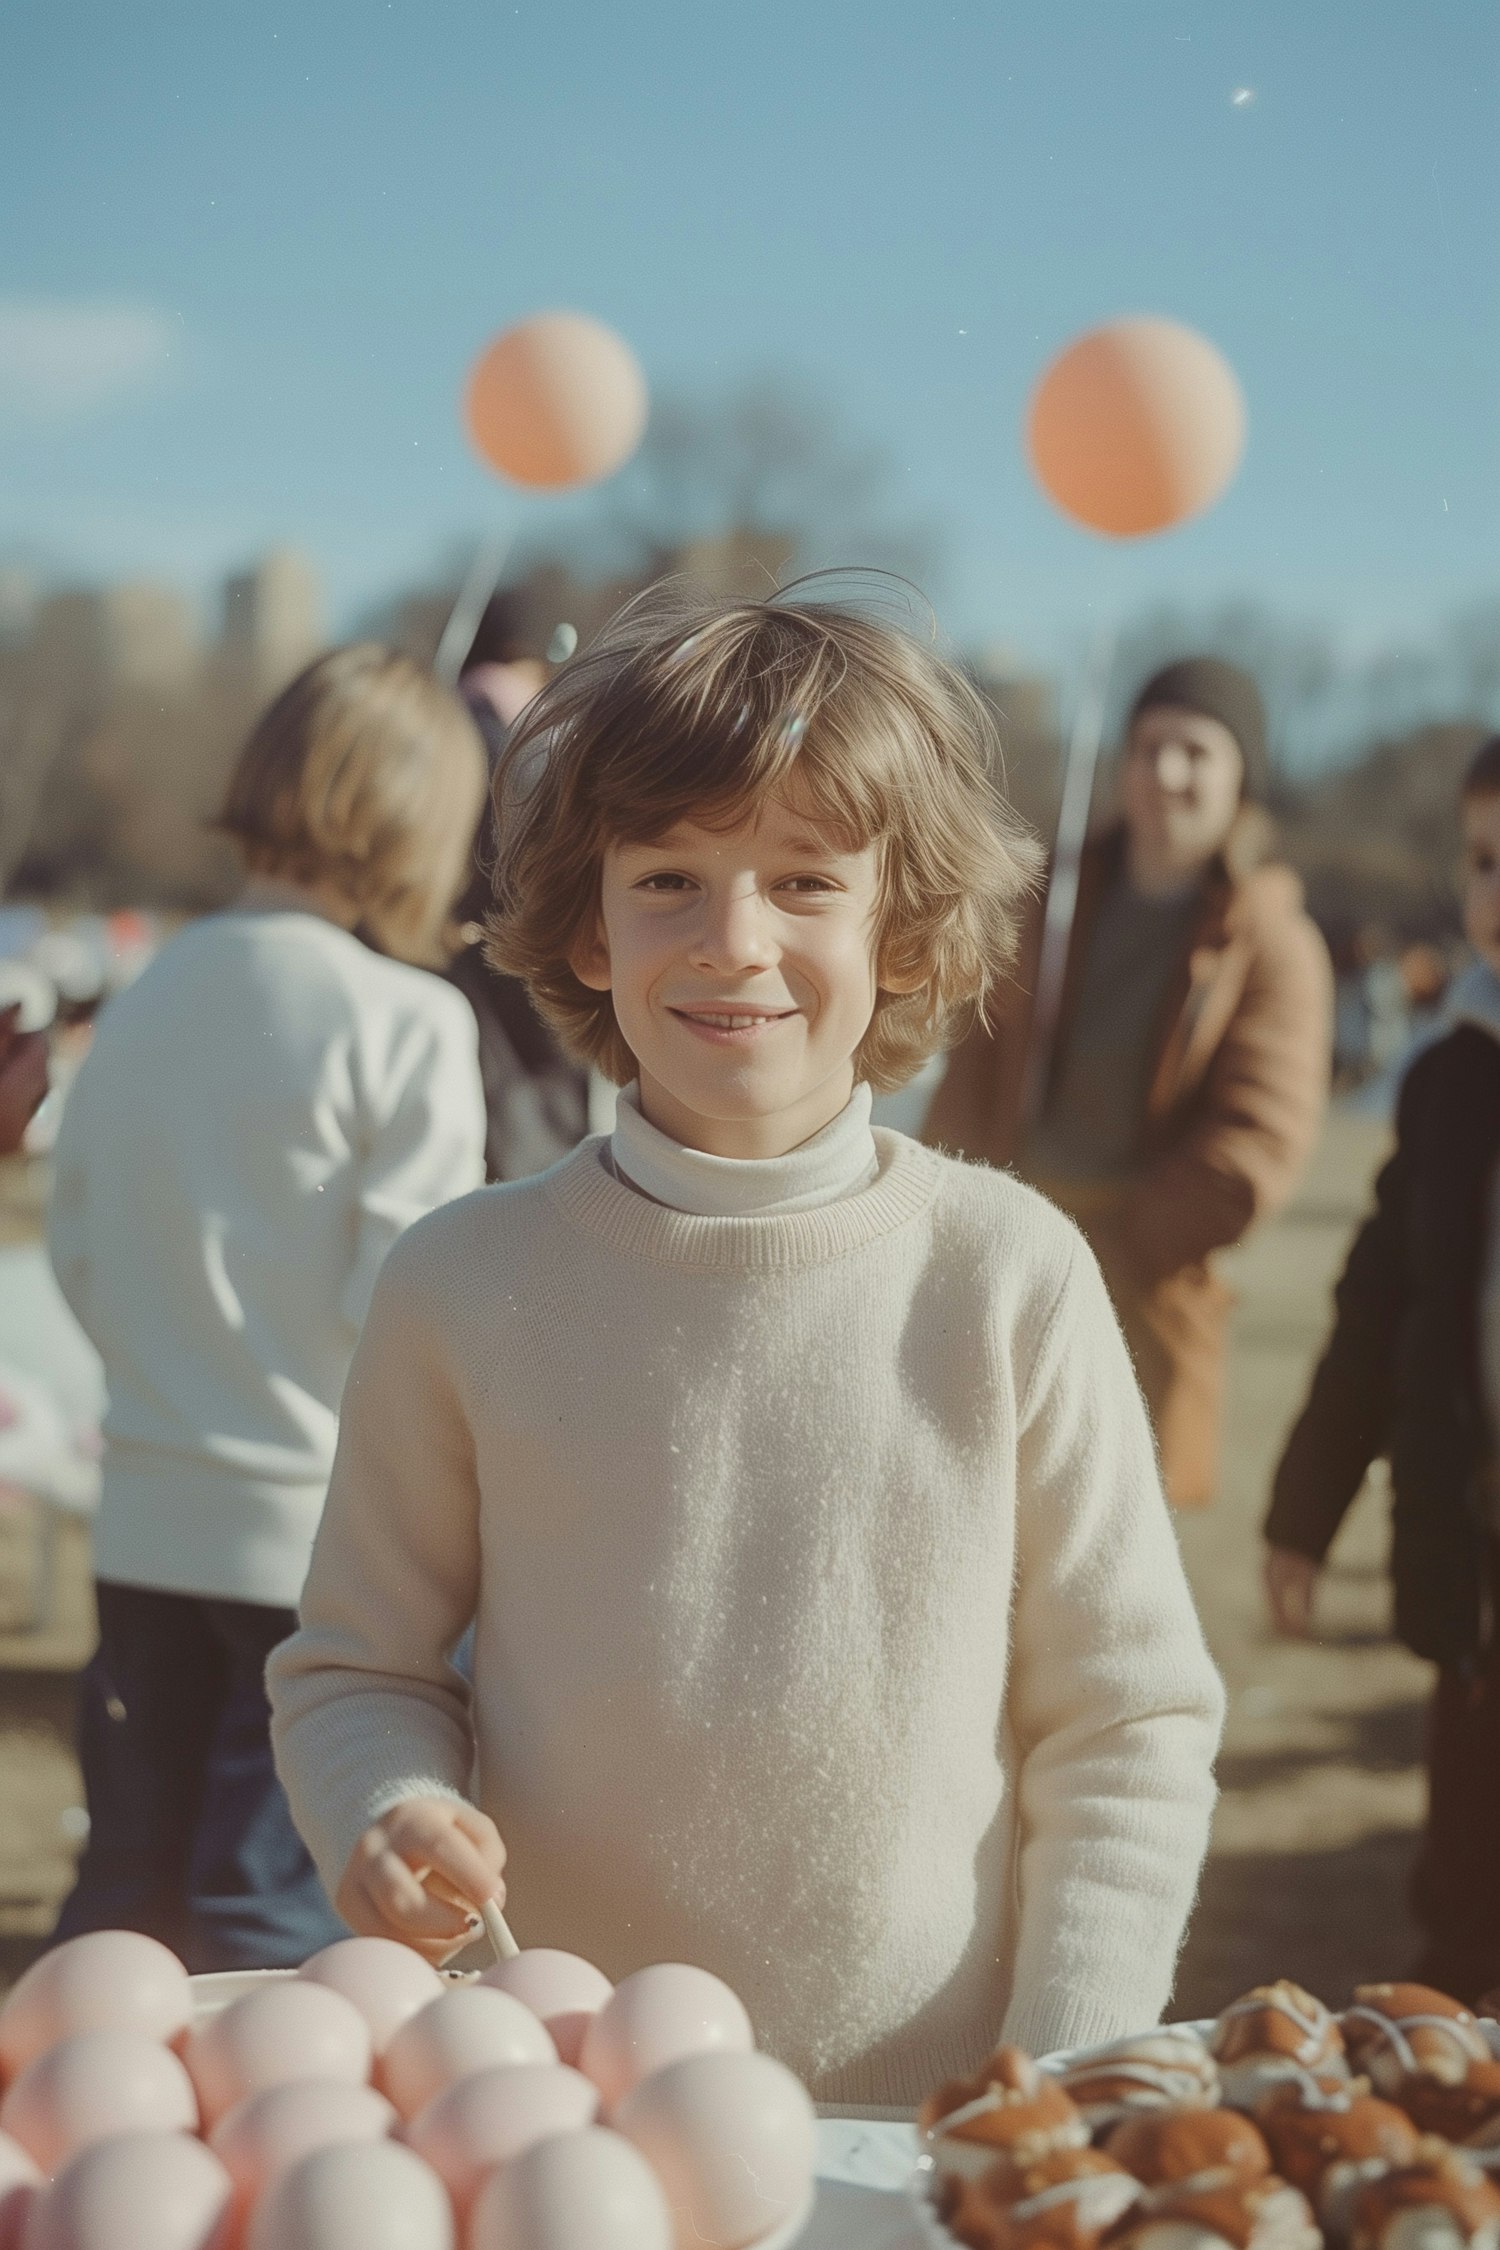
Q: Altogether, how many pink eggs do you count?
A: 14